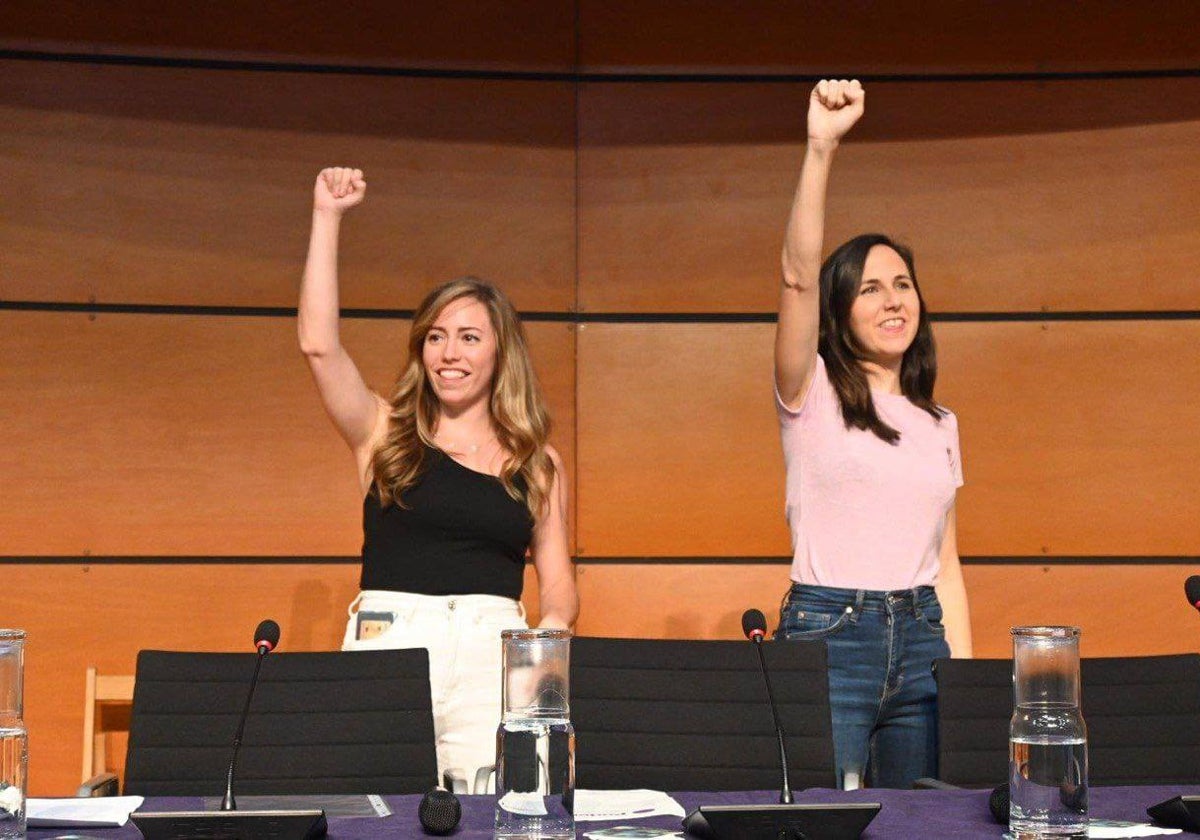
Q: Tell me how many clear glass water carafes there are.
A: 3